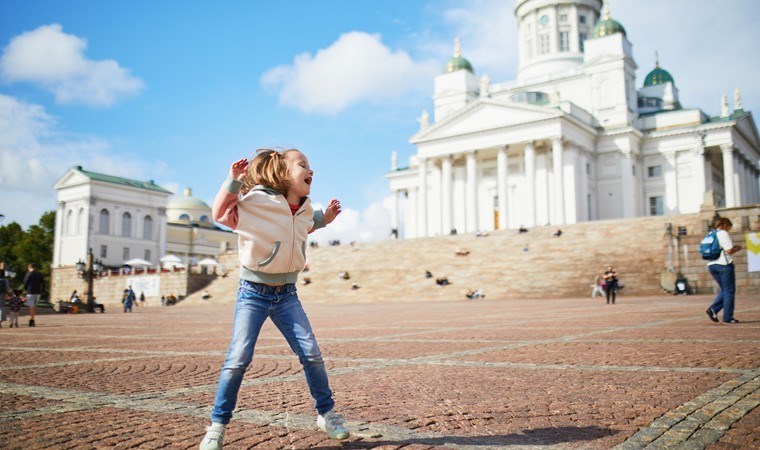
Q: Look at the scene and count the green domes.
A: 3